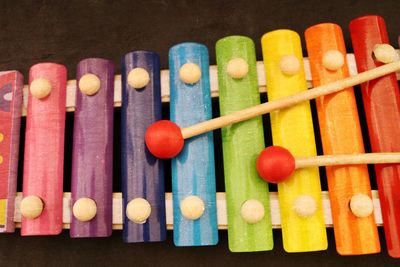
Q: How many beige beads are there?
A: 15